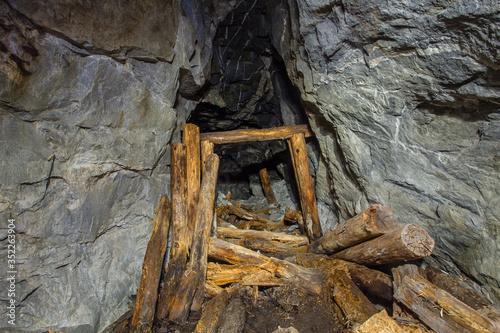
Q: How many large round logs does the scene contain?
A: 2